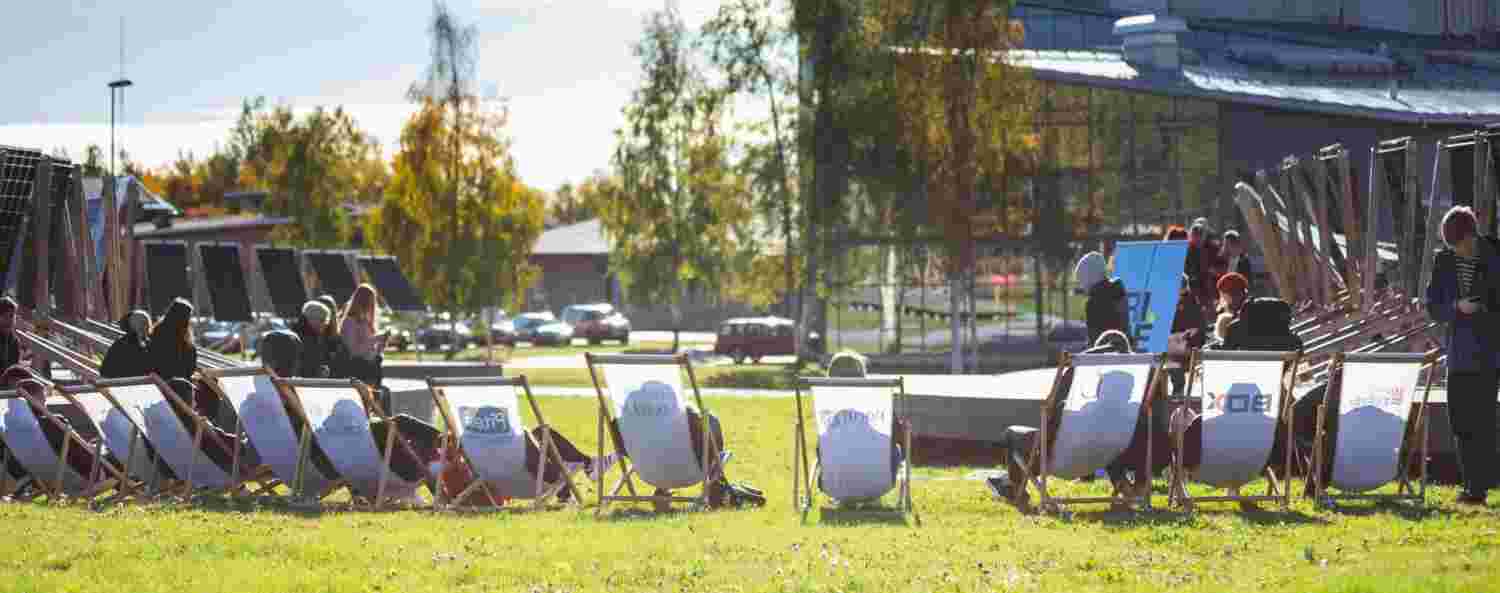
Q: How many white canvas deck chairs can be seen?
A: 11